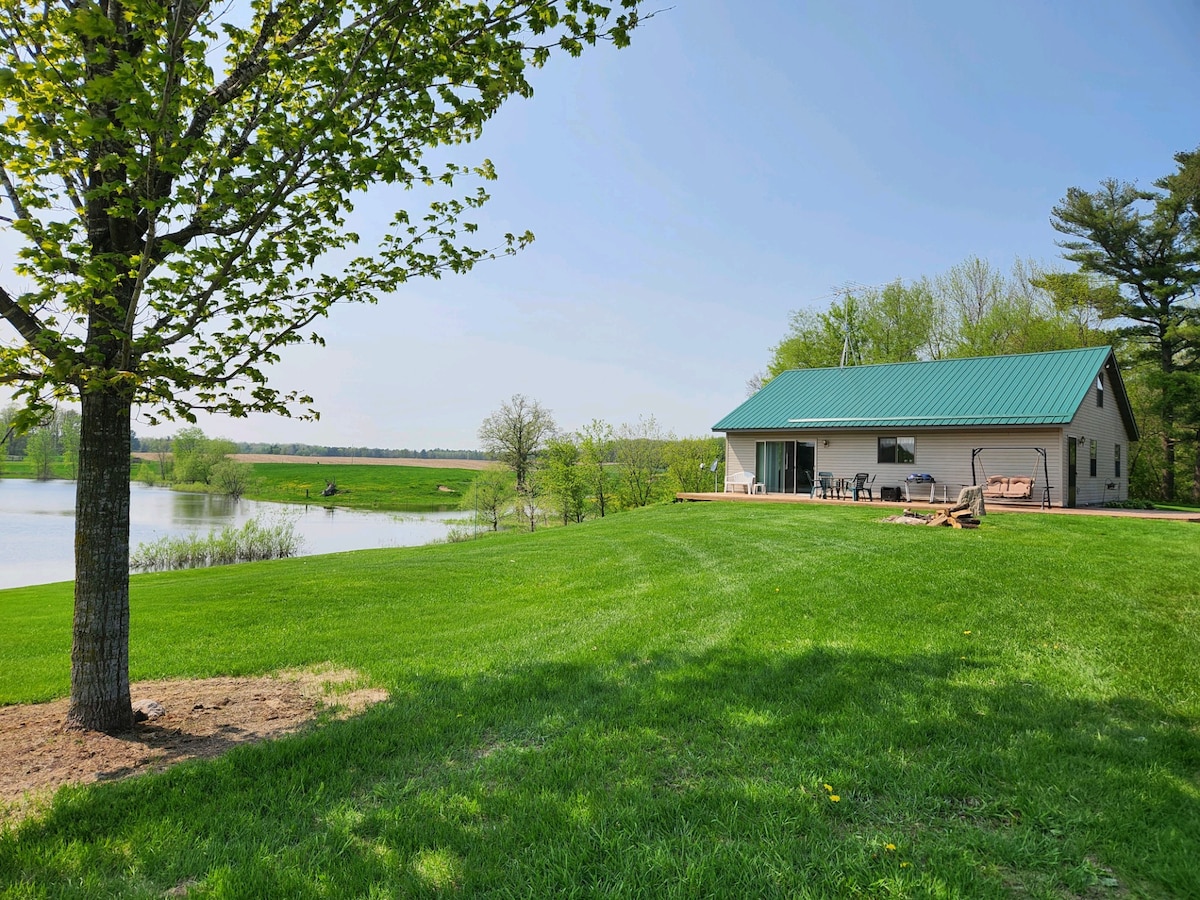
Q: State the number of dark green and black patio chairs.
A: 4